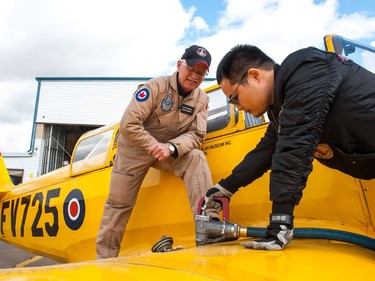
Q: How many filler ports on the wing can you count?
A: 1